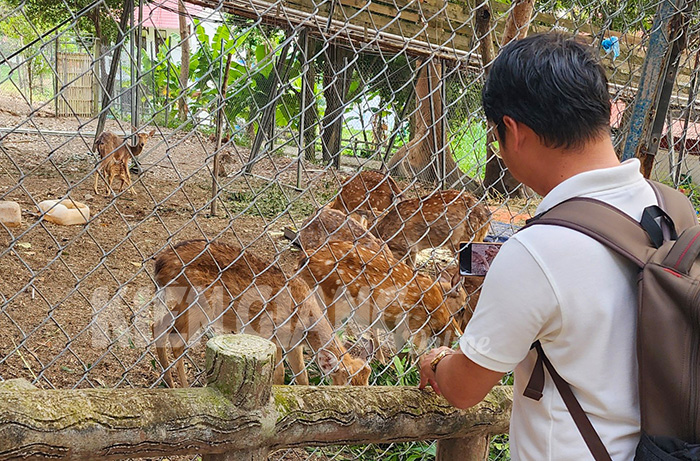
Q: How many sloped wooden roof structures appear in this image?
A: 1